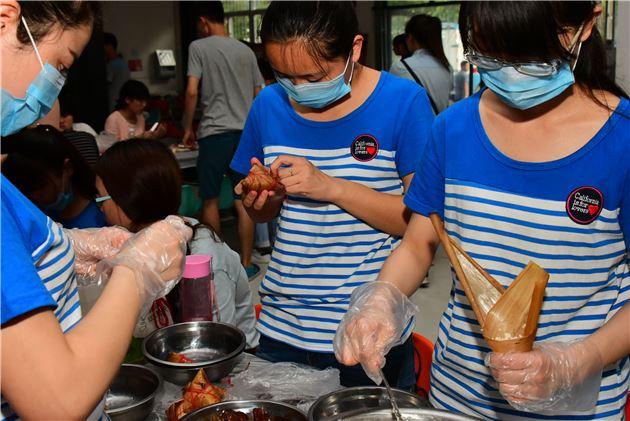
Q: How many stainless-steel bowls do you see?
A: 5